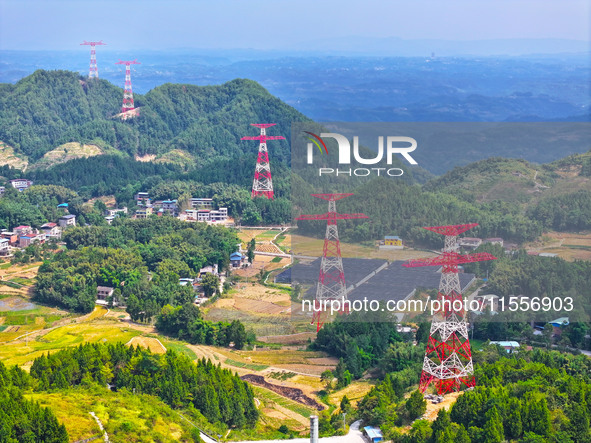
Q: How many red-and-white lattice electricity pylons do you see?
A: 5